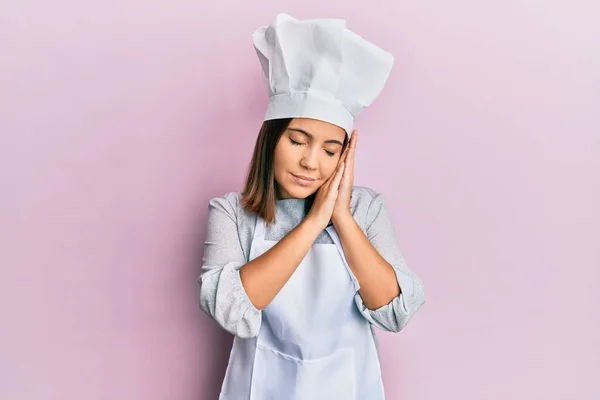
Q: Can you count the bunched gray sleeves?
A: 2